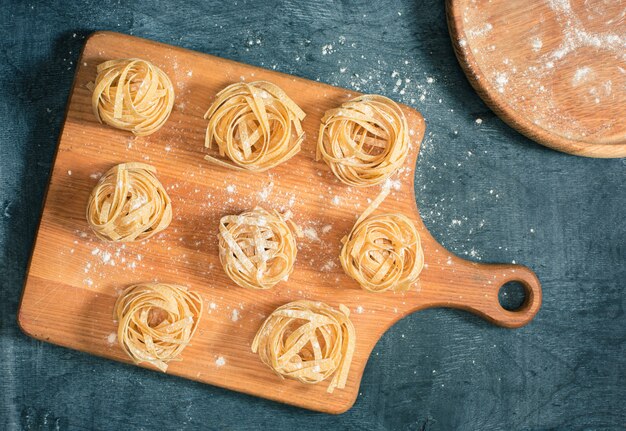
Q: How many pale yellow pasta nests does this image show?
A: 8